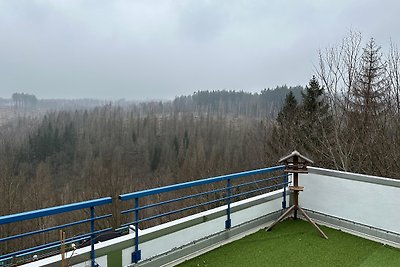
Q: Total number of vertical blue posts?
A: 4